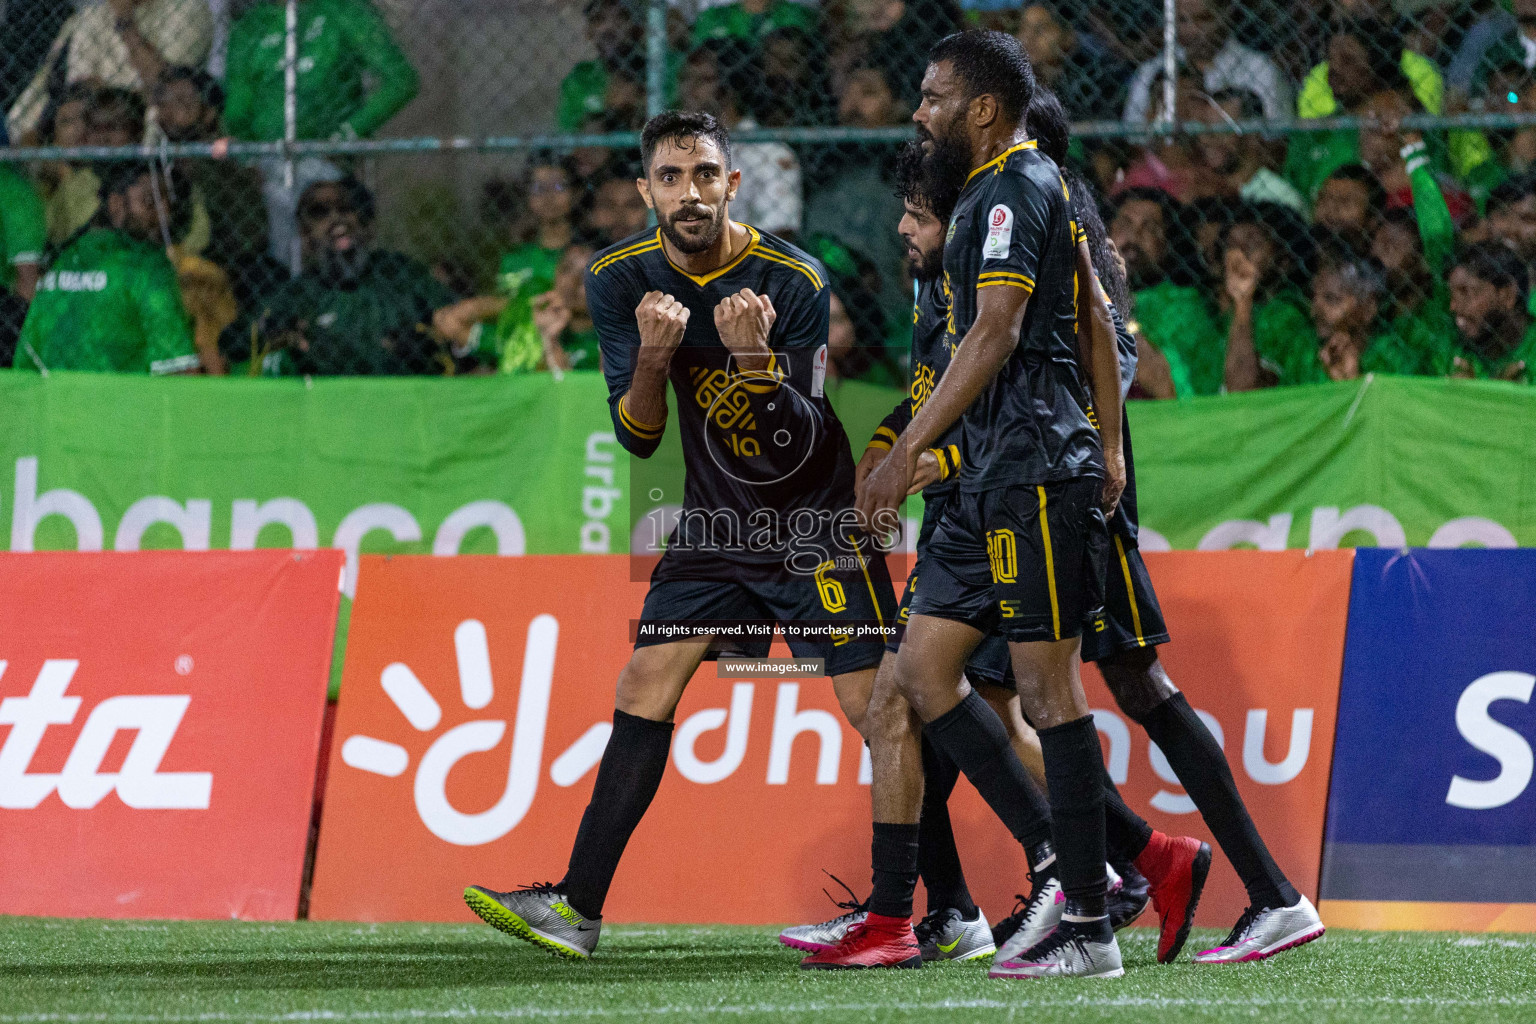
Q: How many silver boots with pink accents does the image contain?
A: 4